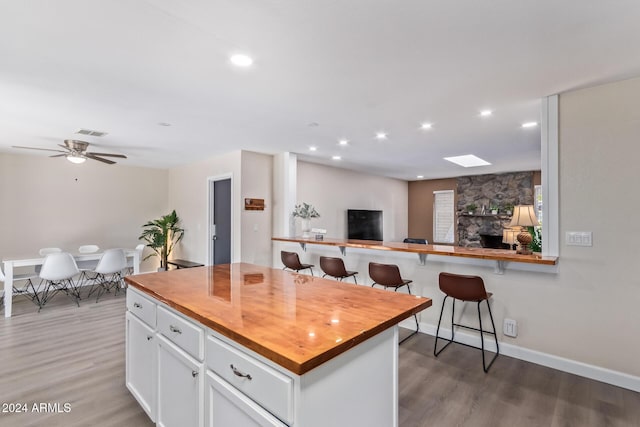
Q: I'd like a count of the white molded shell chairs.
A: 6